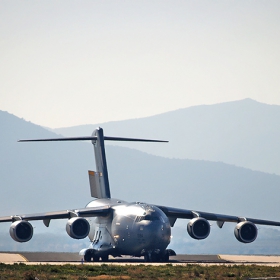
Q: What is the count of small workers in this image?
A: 0